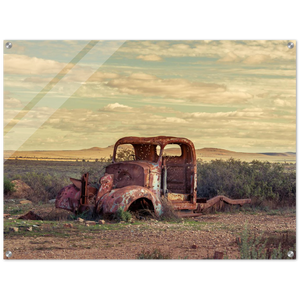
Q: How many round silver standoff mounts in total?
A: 4